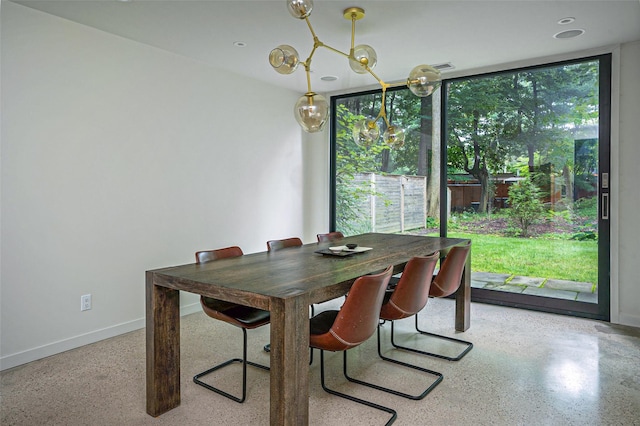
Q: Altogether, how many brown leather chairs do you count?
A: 6